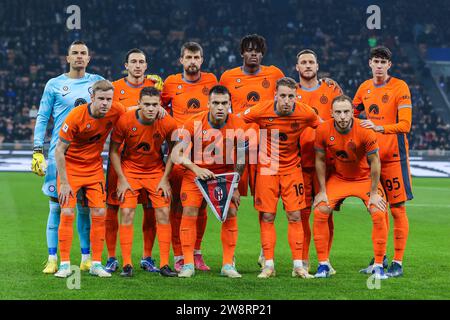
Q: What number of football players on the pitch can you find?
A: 11